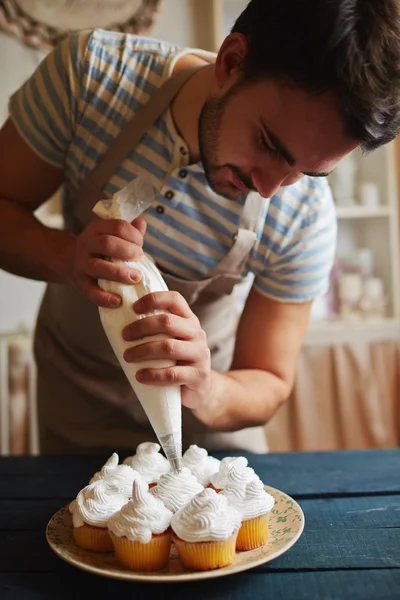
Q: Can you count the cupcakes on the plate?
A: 9